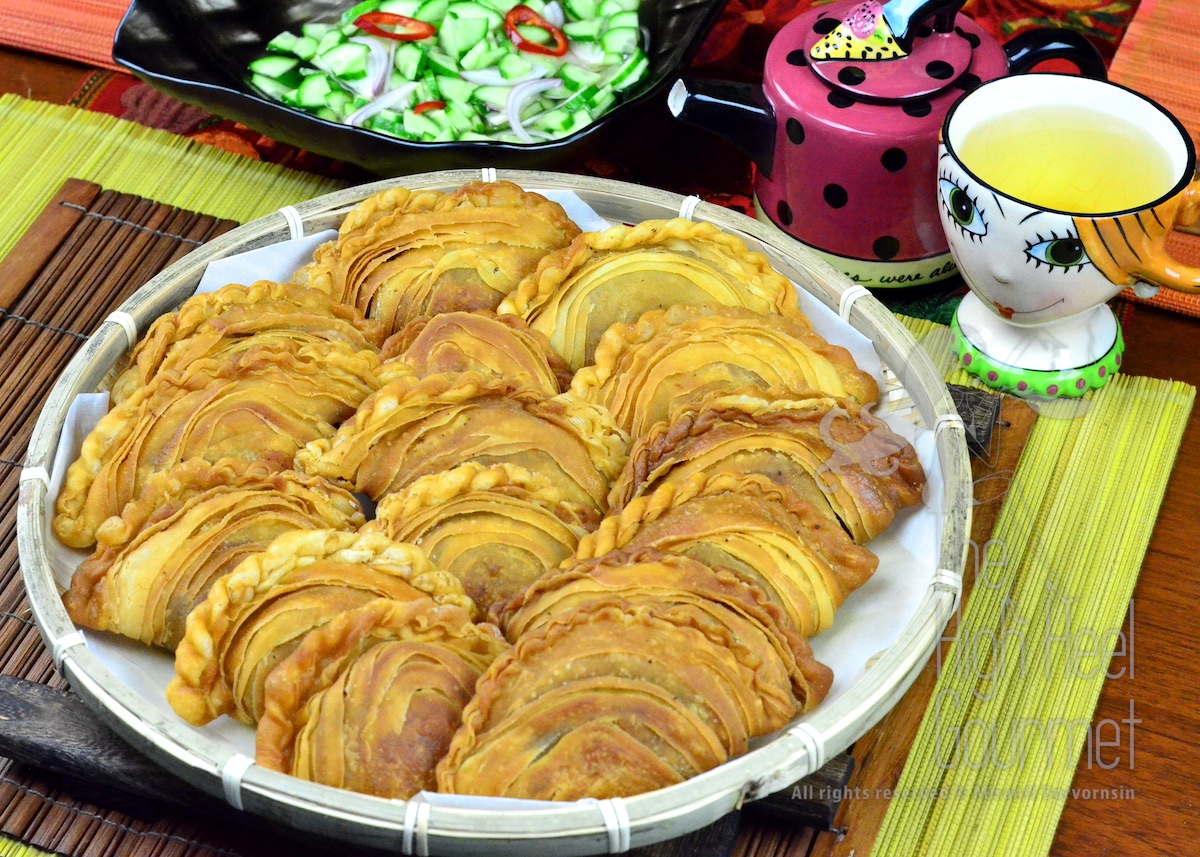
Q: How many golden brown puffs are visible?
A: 15